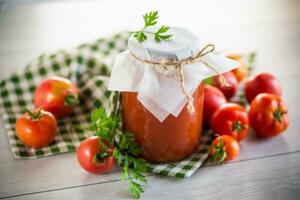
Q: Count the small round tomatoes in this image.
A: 10